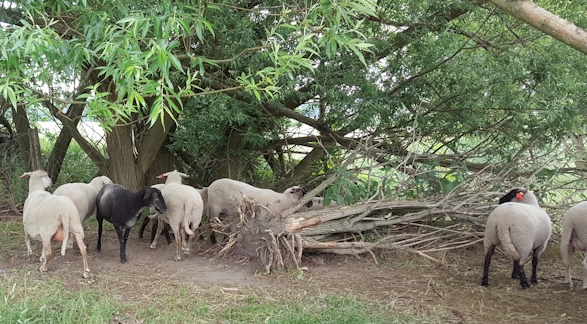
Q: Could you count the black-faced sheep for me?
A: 3